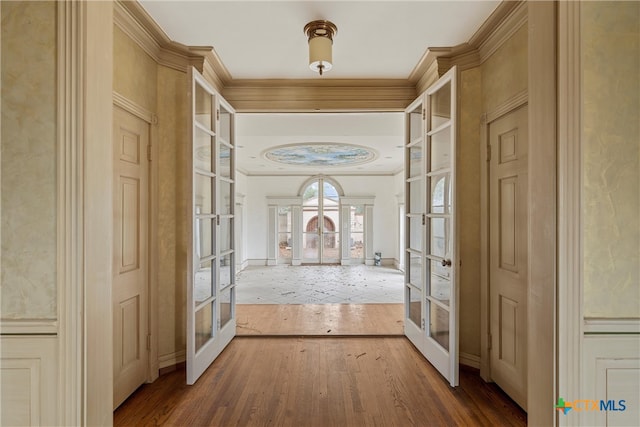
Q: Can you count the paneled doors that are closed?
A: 2